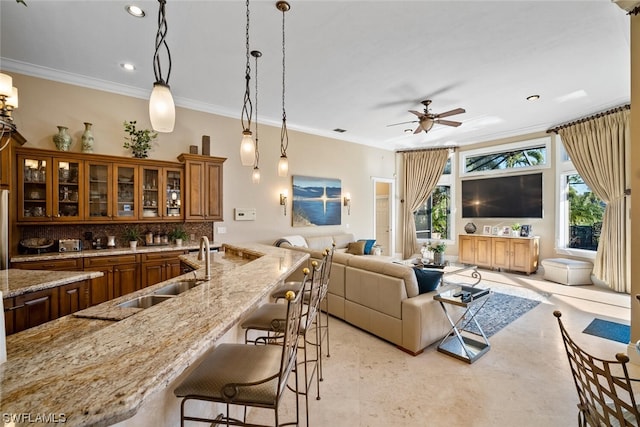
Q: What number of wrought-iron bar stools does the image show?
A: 3